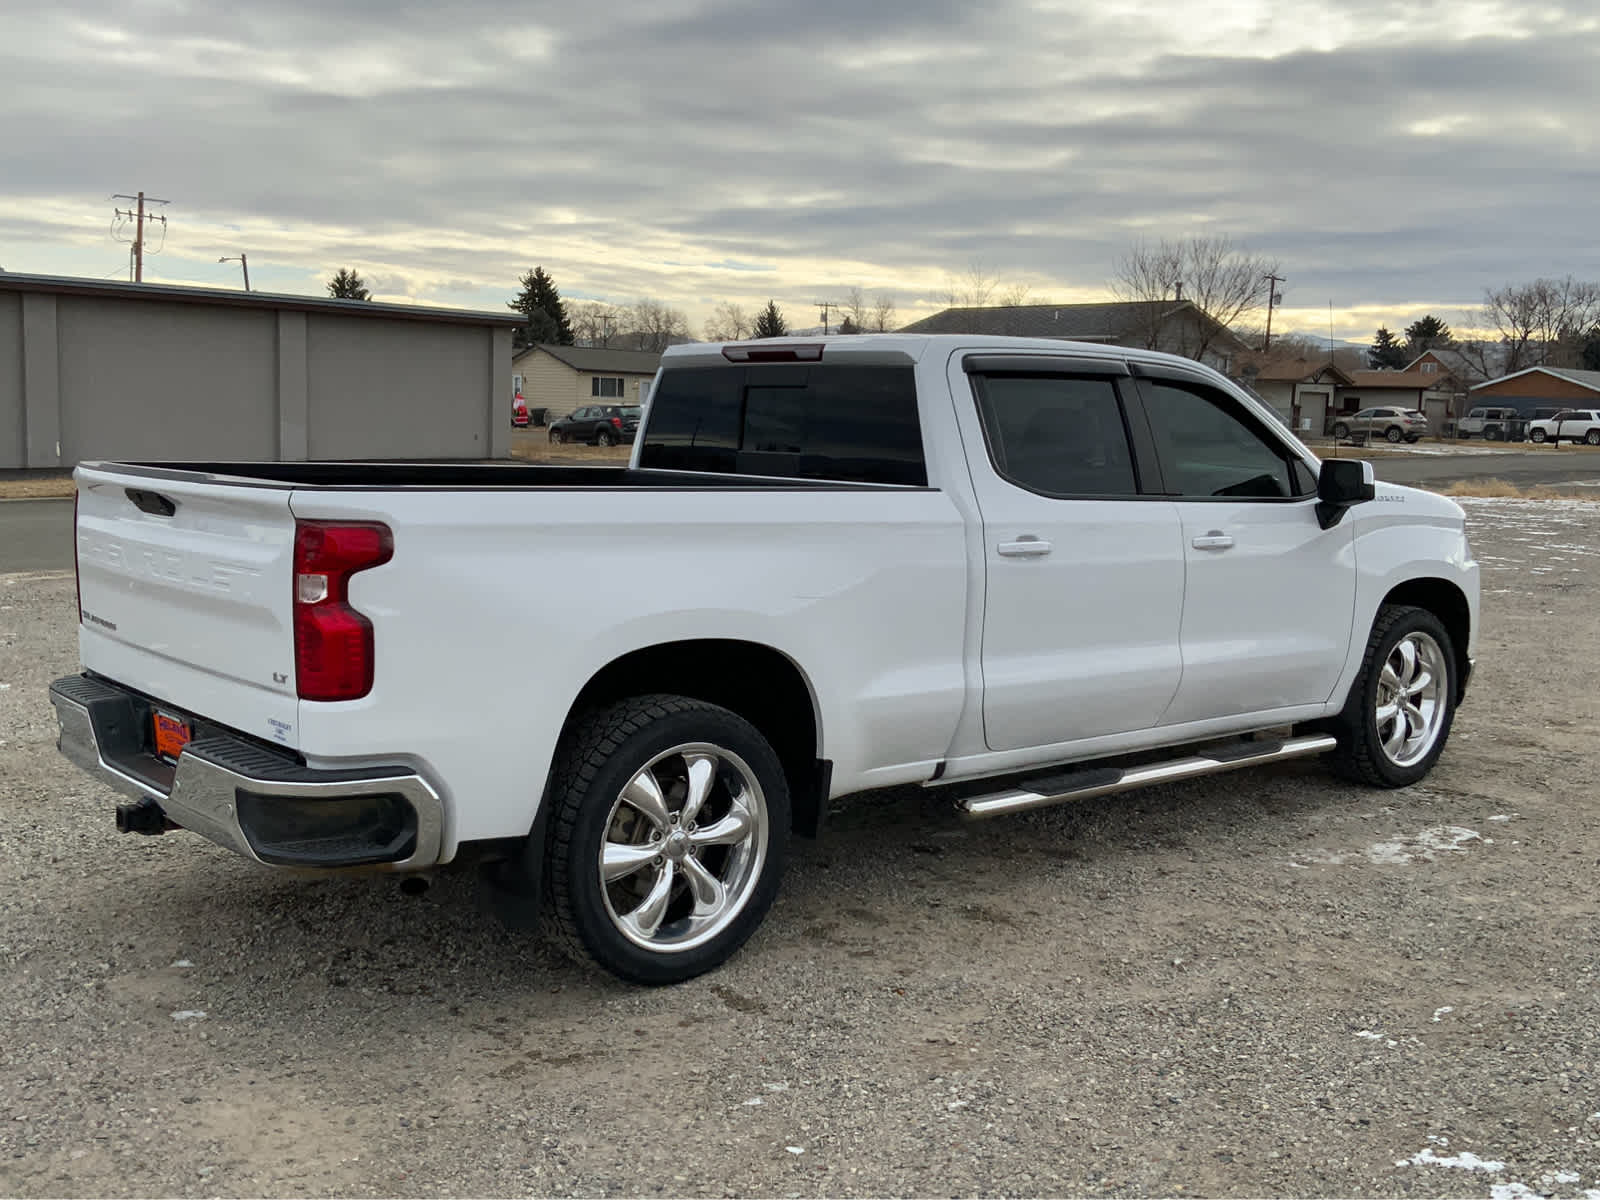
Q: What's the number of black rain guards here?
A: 2